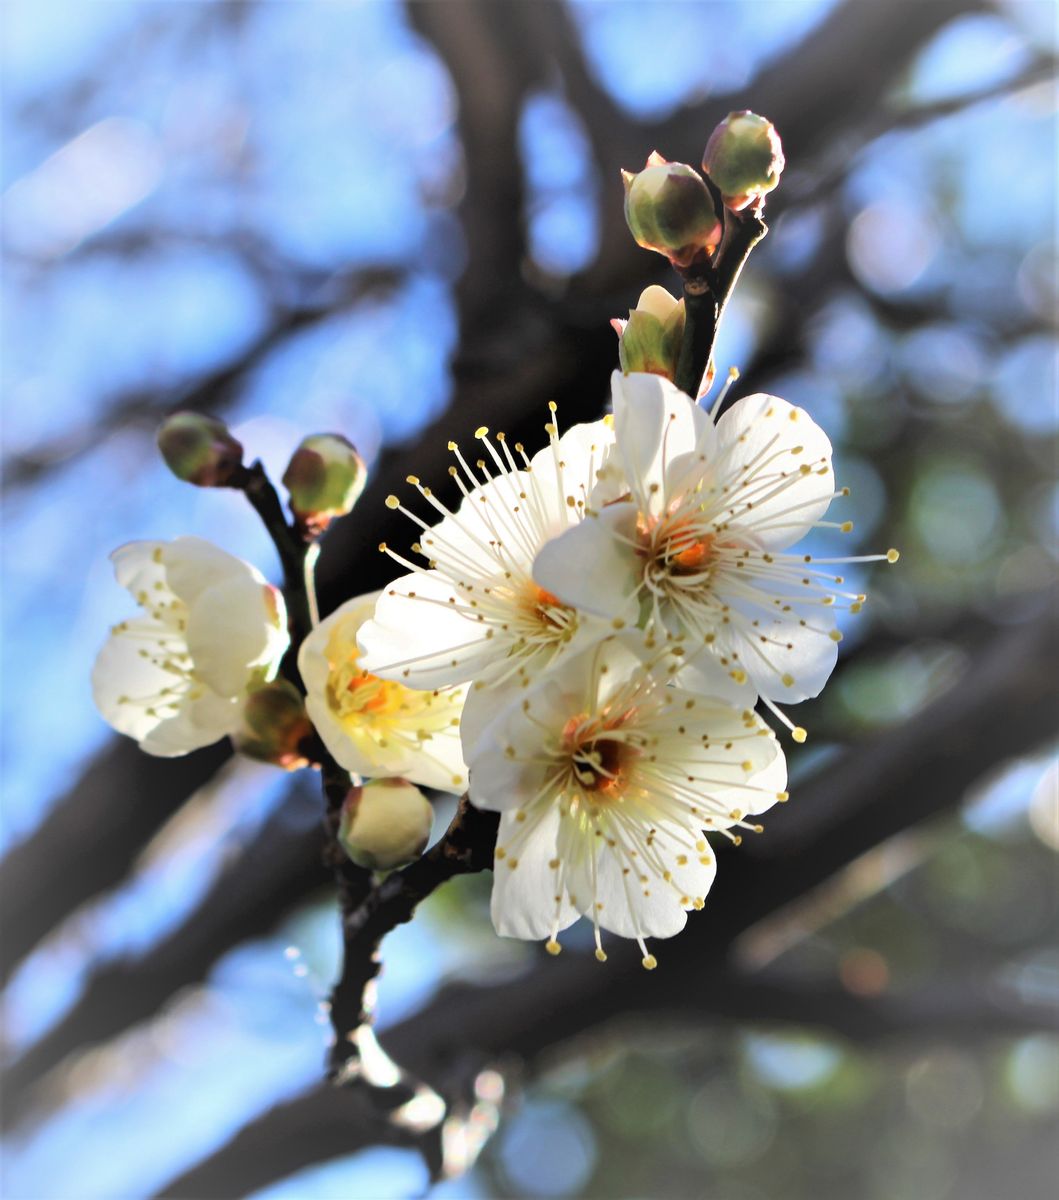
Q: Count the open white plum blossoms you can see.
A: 5